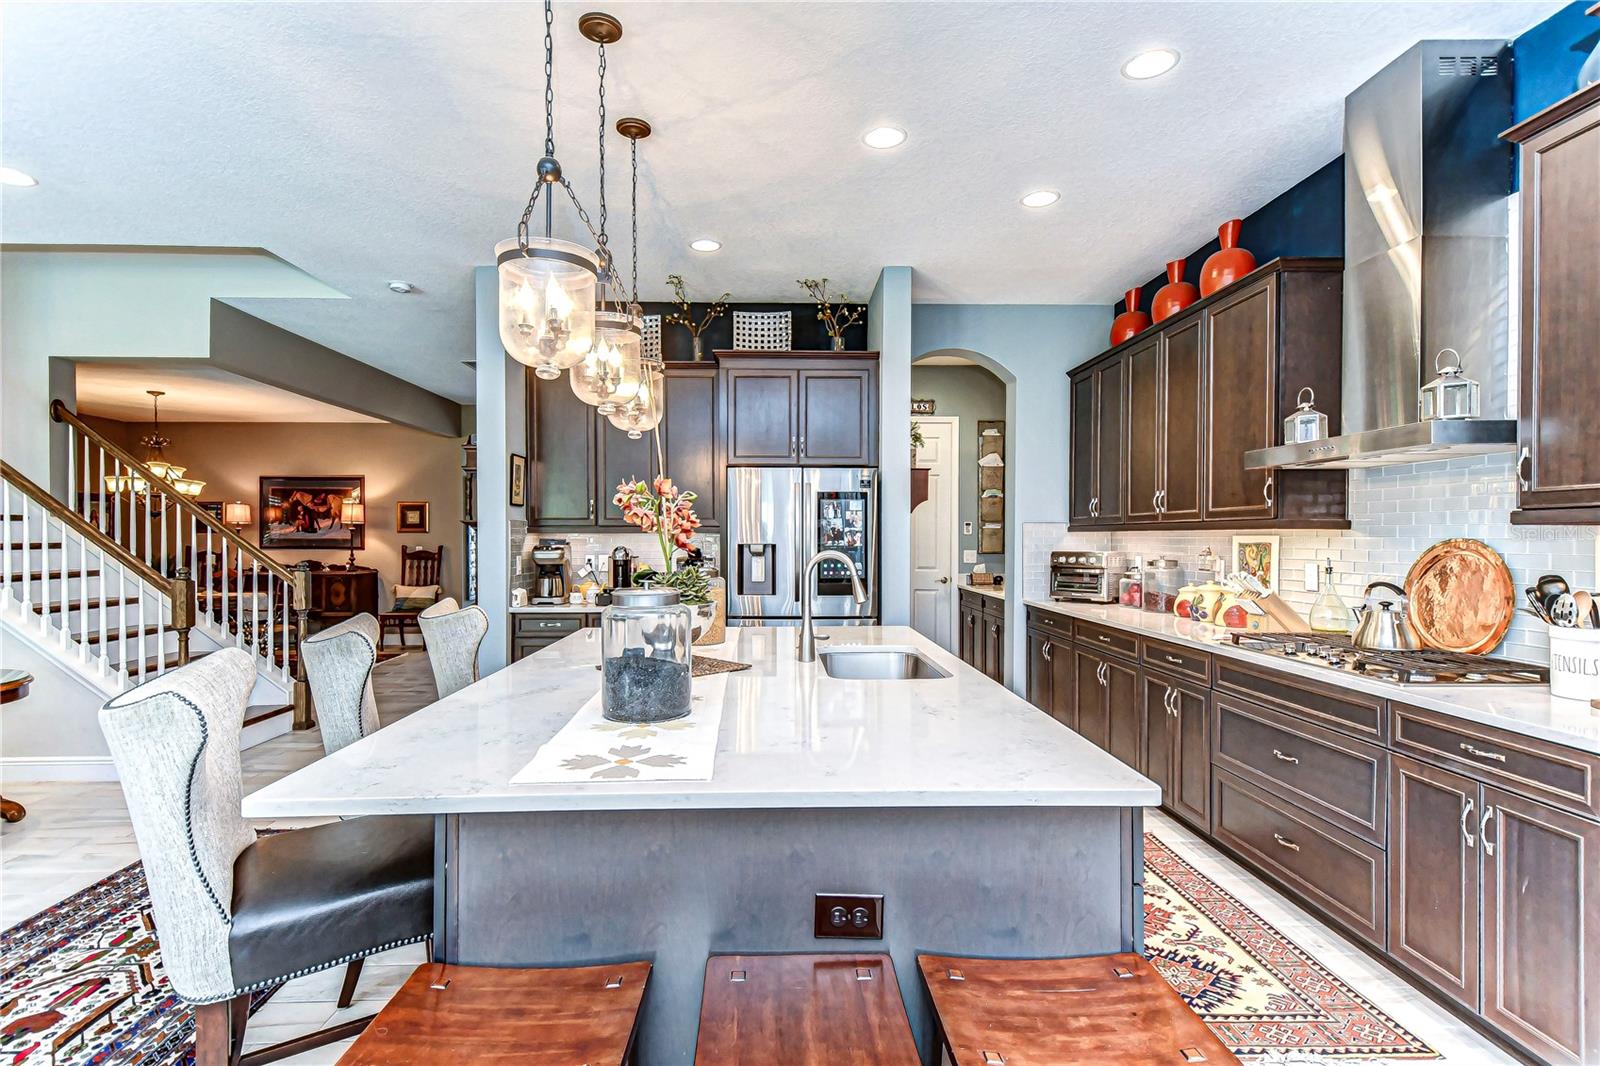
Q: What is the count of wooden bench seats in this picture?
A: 3